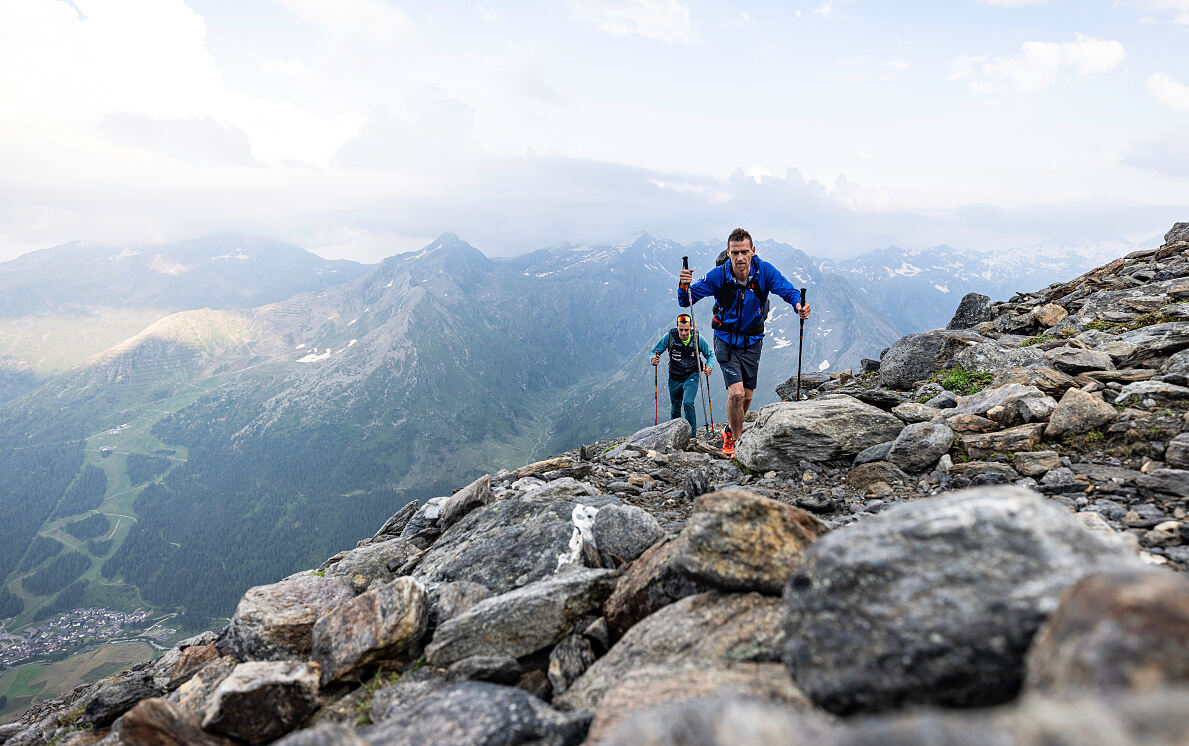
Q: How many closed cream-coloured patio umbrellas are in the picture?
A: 0